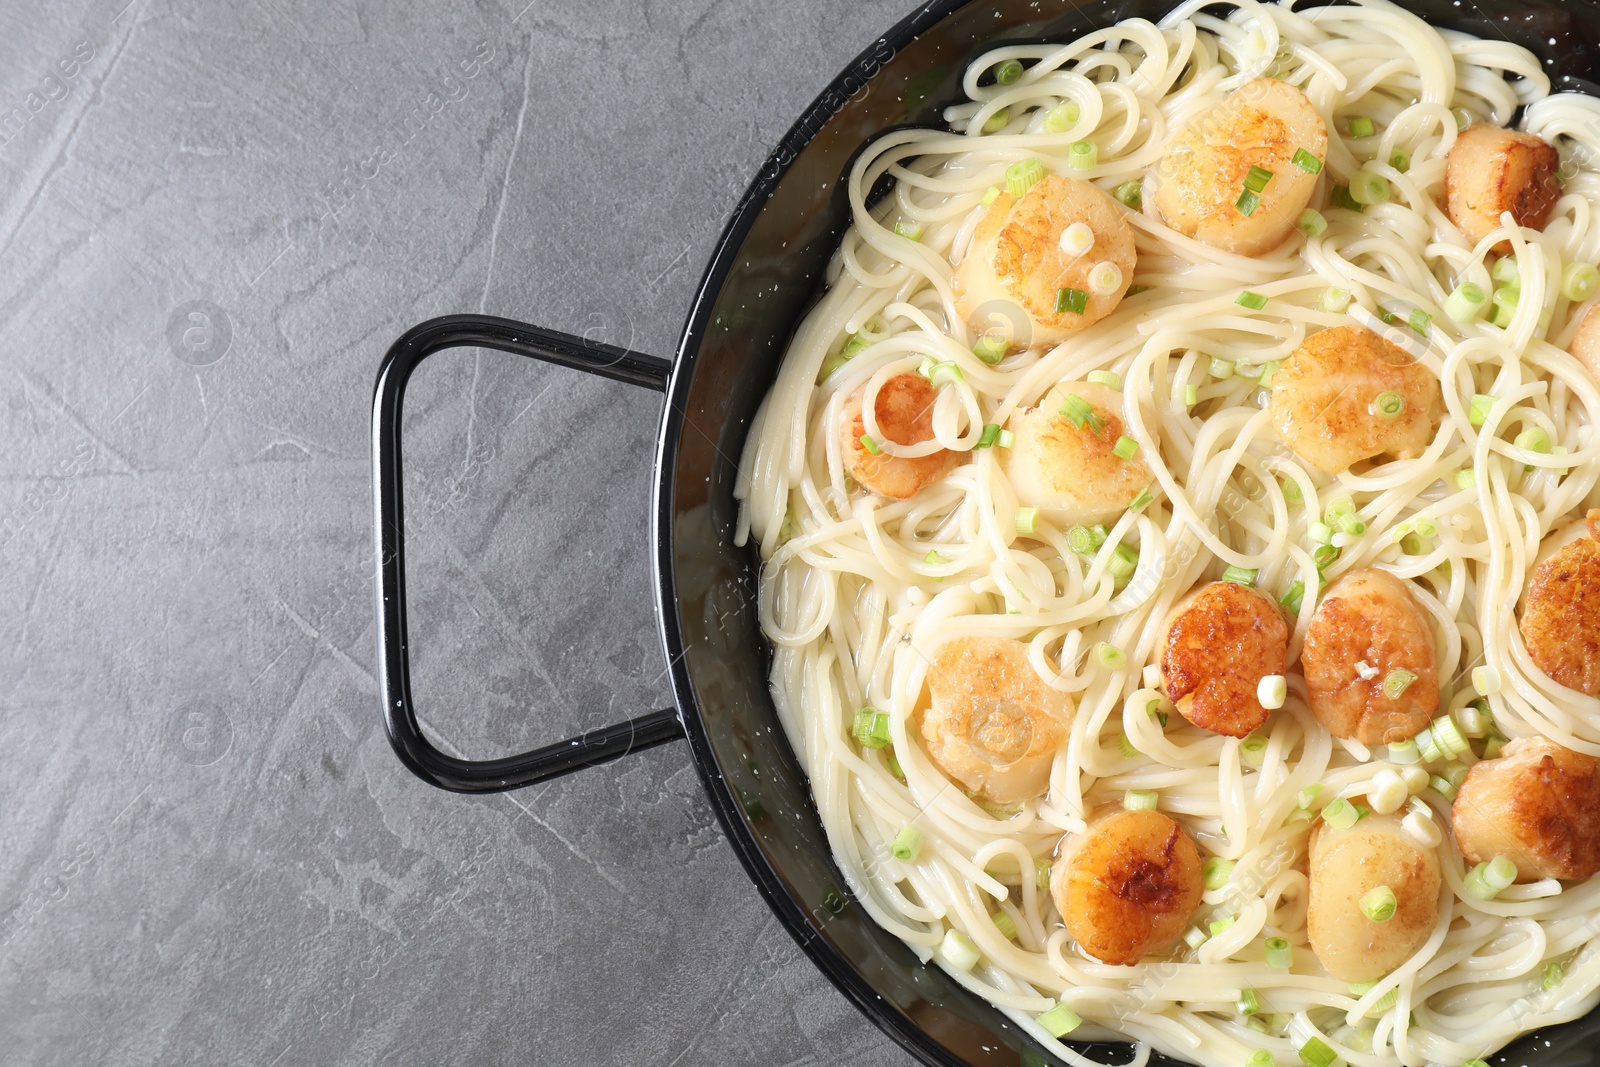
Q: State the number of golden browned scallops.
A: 14